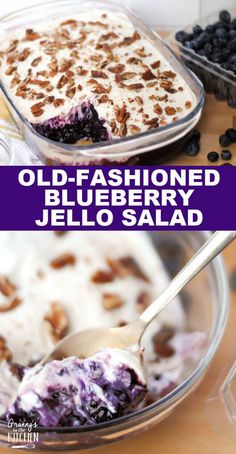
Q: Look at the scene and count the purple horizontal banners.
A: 1